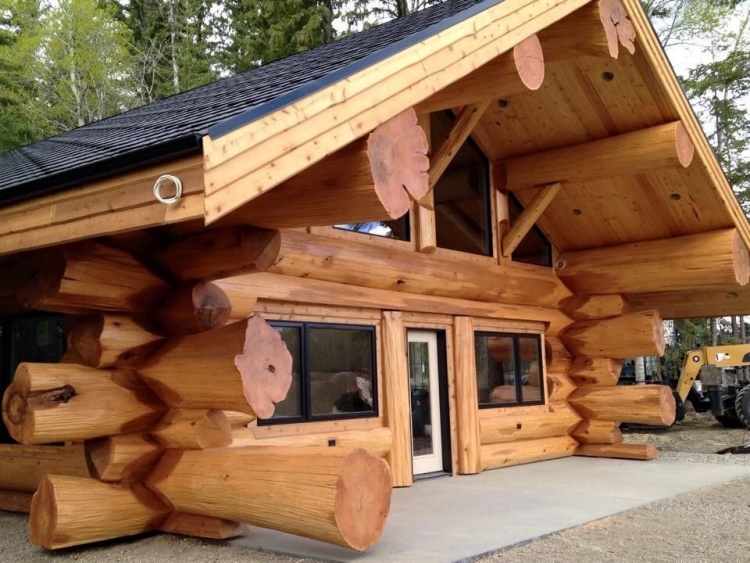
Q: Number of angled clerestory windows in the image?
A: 3